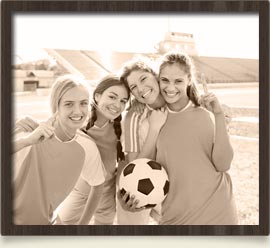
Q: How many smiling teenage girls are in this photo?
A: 4